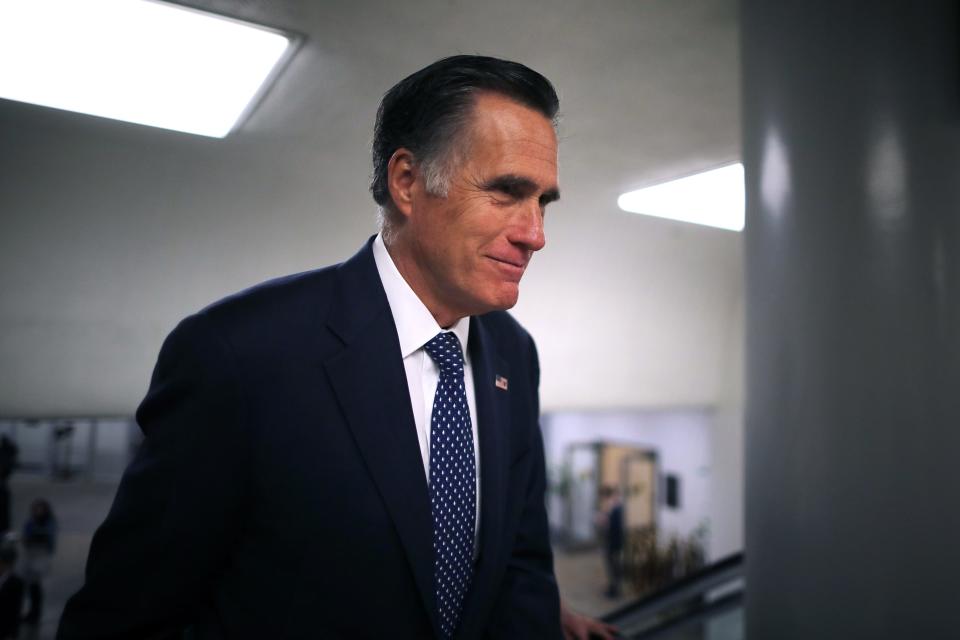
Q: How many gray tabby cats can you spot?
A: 0